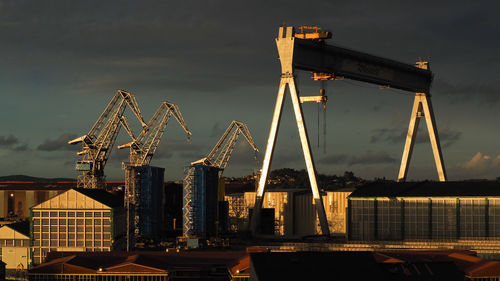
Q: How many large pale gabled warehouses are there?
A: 2